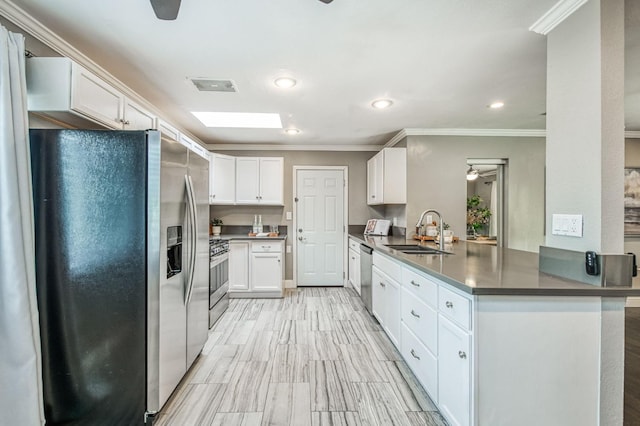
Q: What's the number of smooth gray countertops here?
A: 2